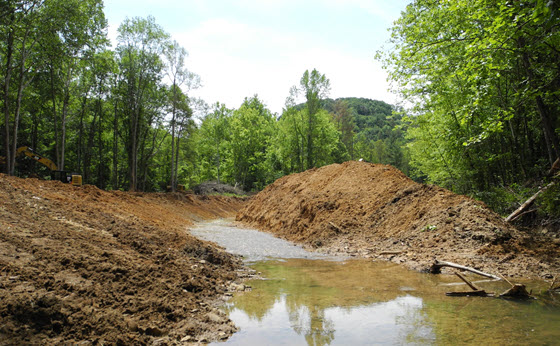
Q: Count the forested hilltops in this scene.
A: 1